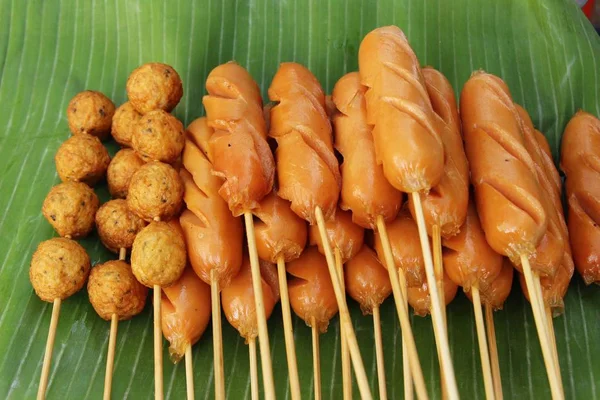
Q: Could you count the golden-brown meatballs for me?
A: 12